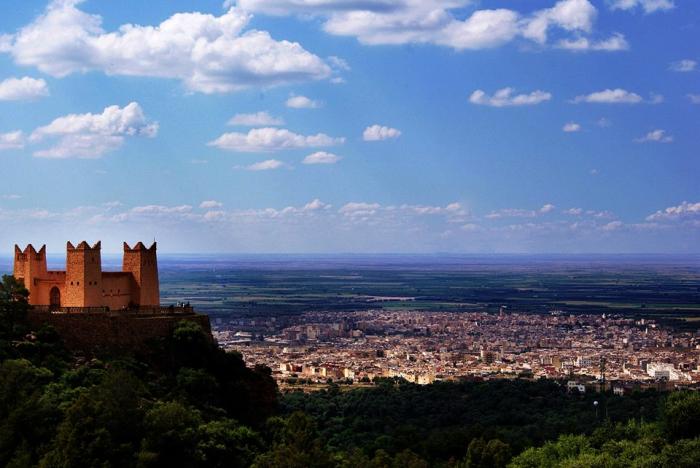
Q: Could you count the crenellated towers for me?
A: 3